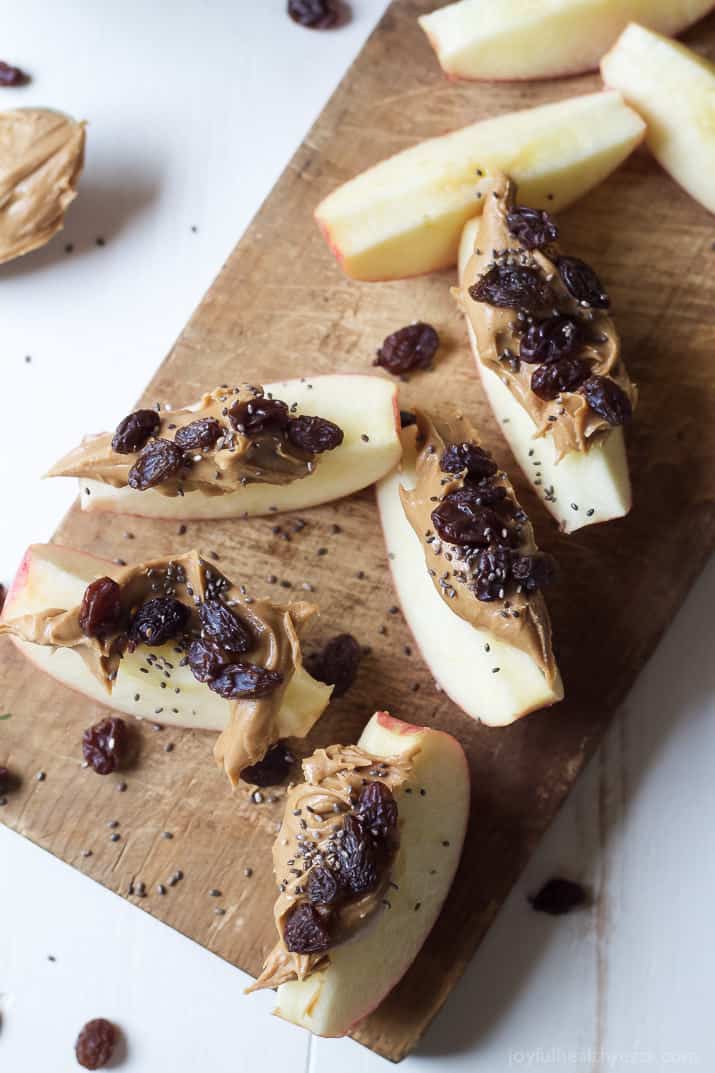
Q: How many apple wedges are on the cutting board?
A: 8